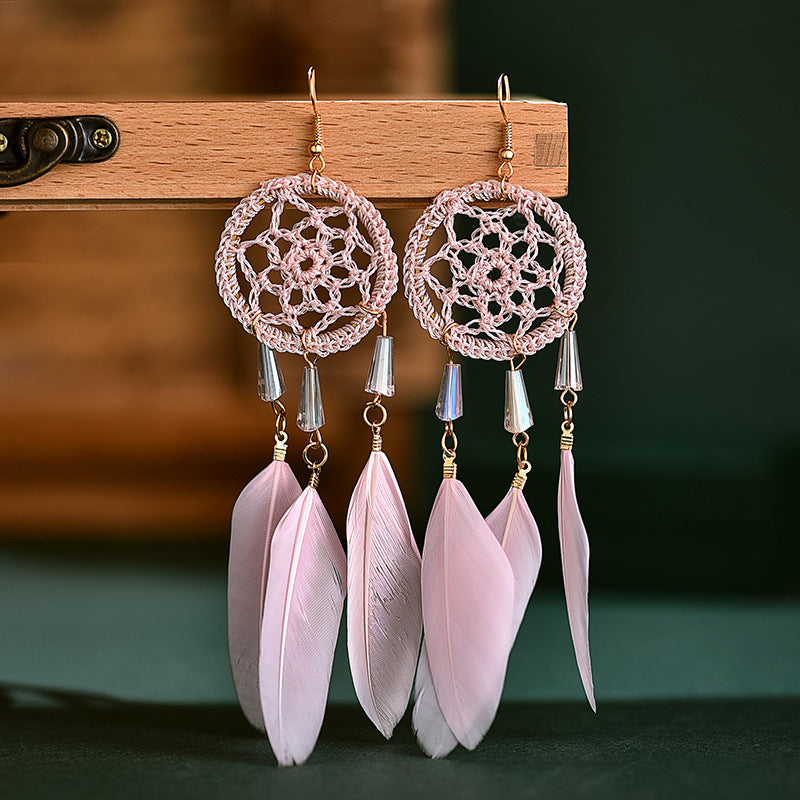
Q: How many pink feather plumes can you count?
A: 6